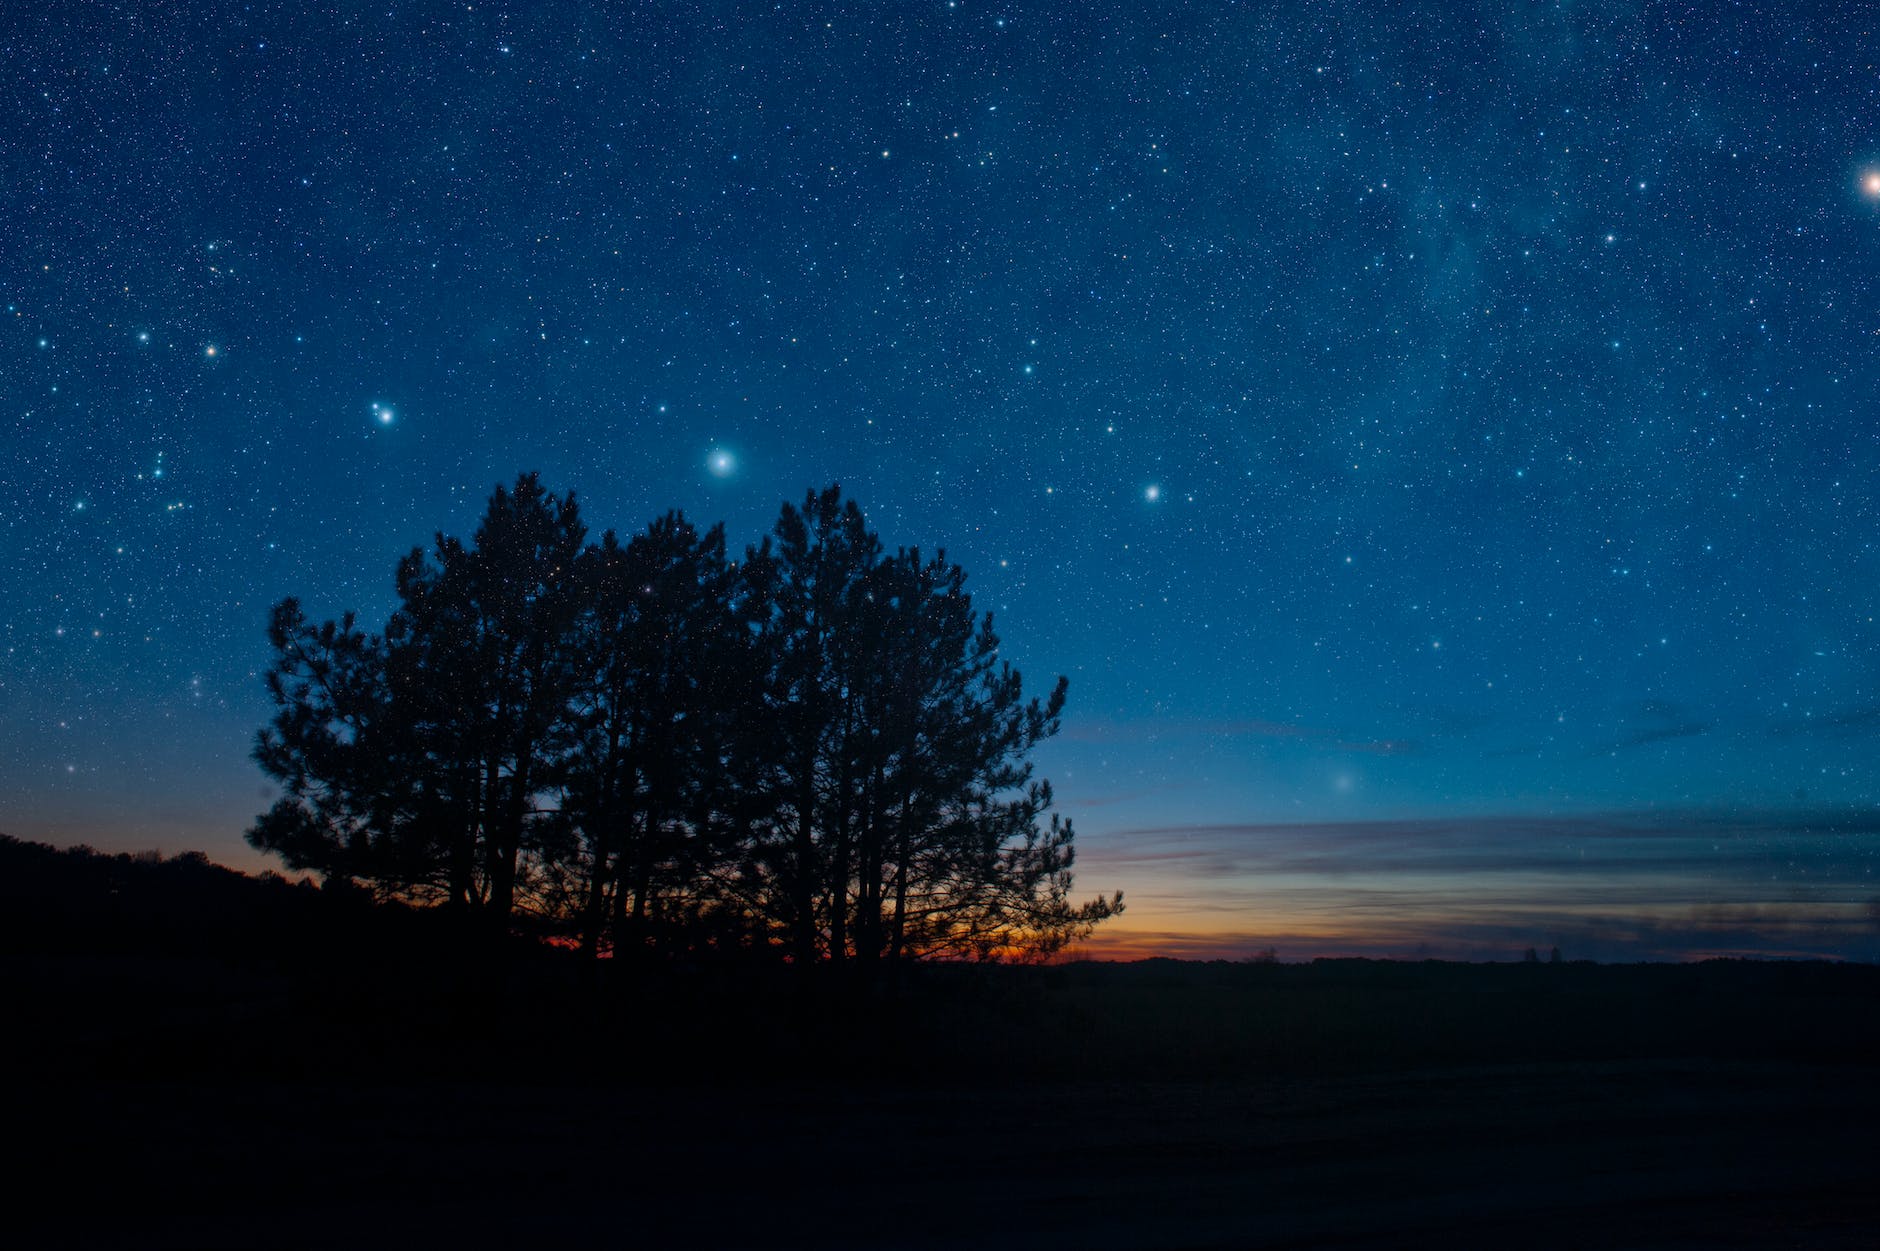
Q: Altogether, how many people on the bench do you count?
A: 0